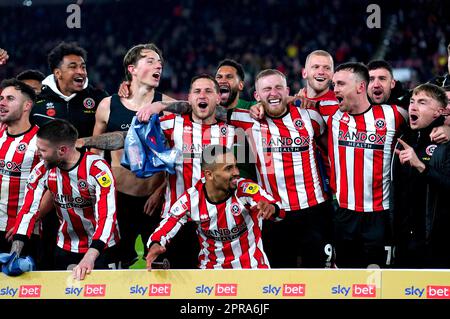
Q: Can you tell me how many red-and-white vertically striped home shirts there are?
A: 6